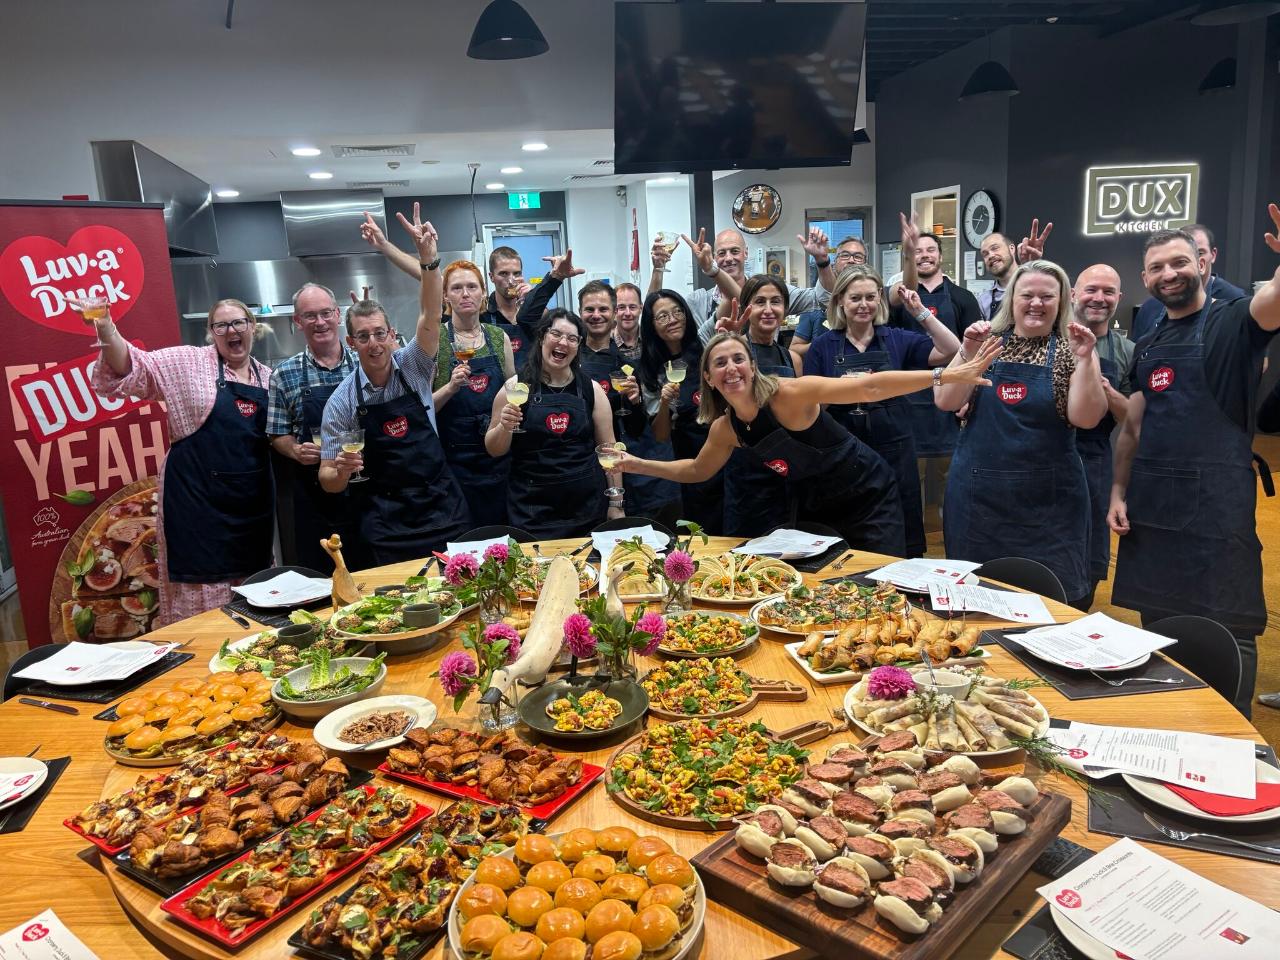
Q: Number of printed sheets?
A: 12